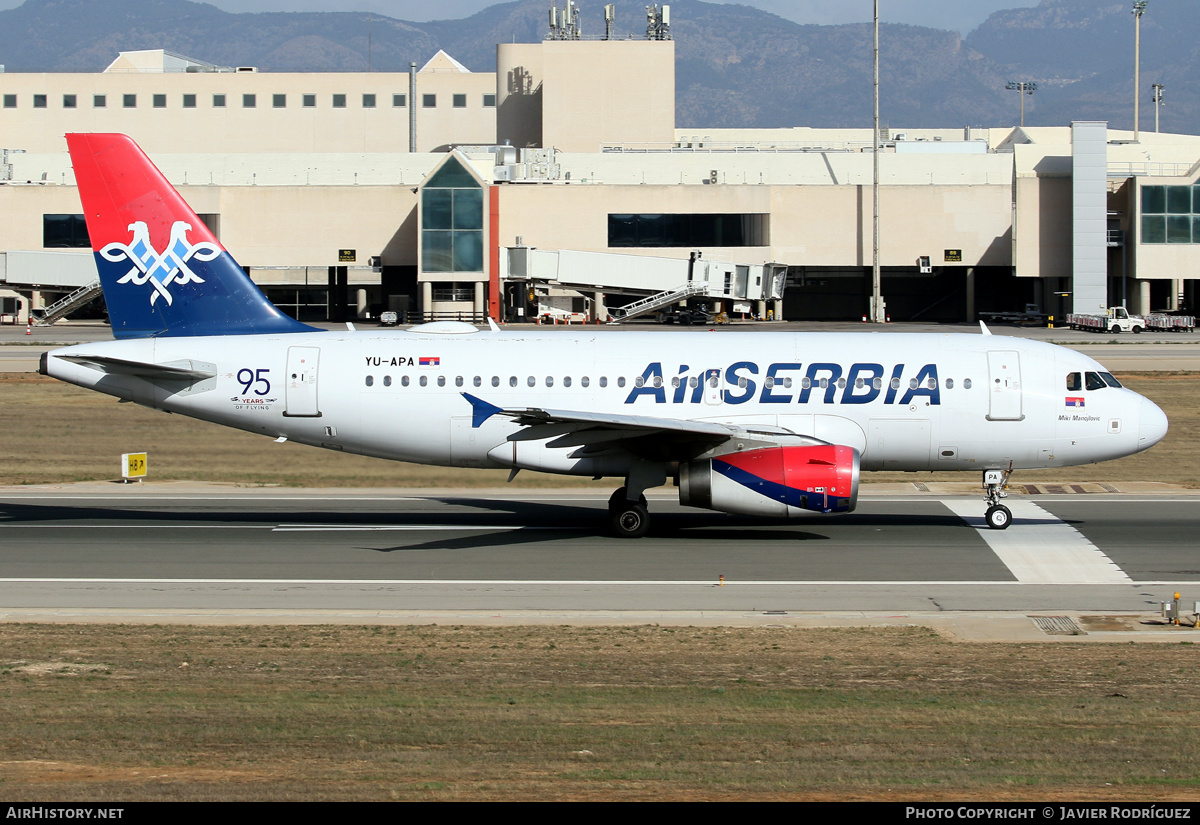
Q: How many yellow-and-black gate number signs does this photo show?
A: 2